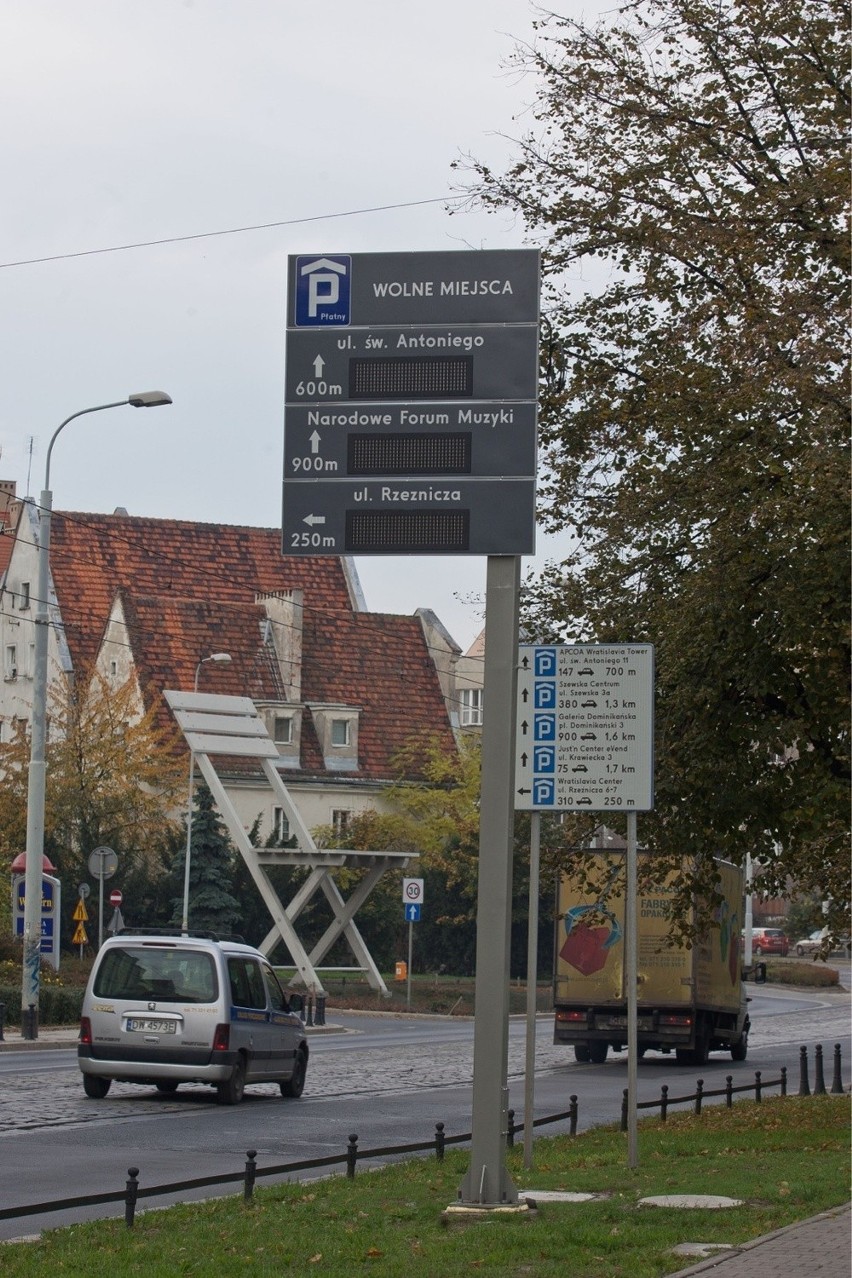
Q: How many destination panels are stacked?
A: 3